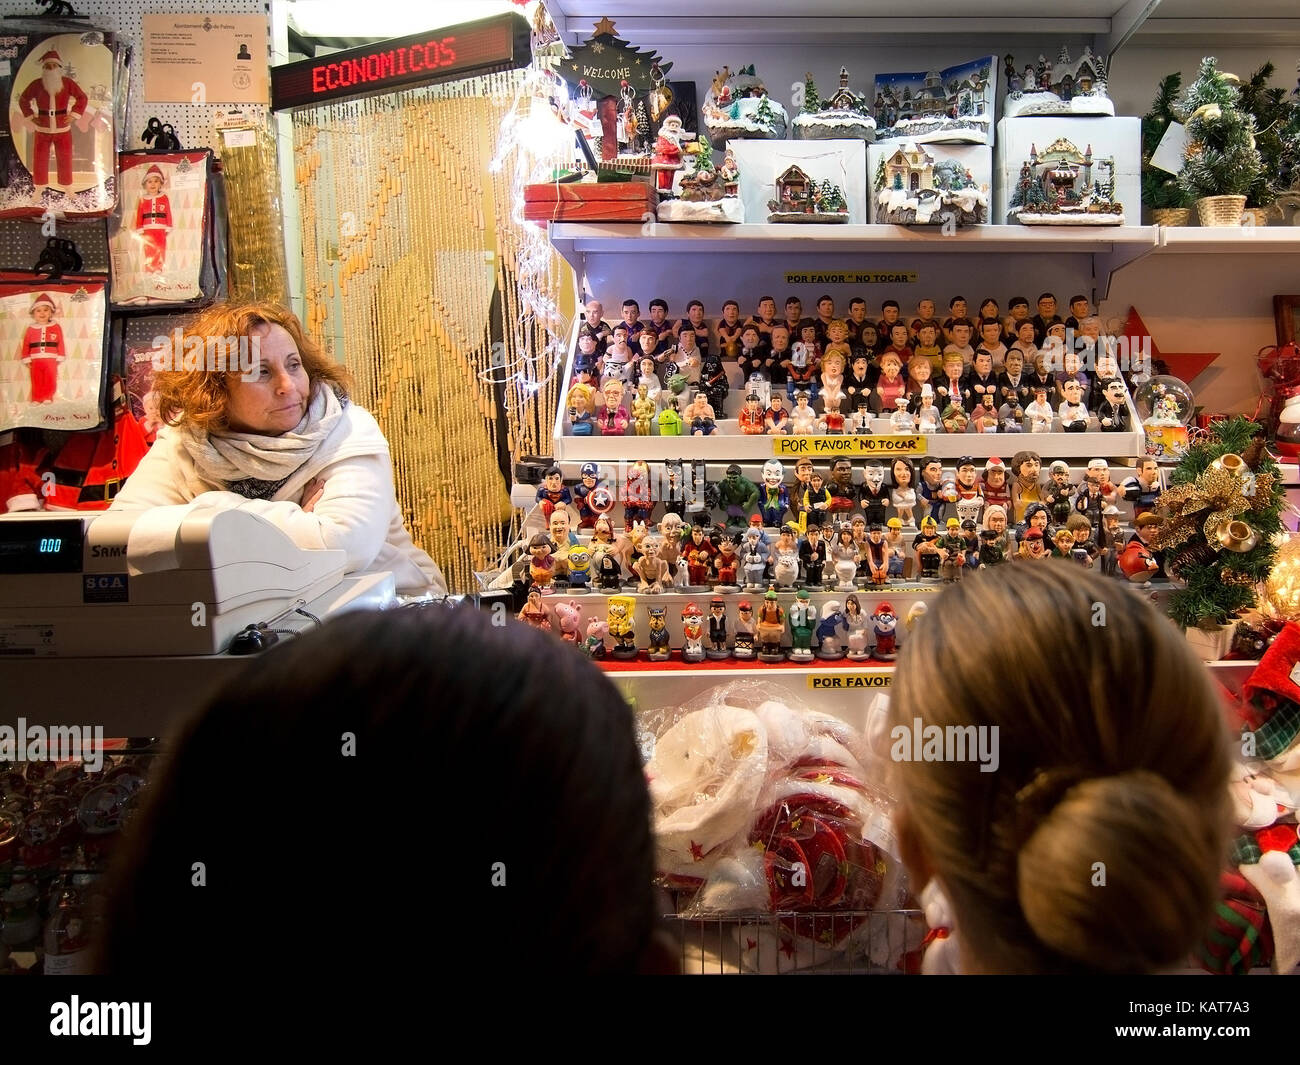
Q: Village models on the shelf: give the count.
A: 7